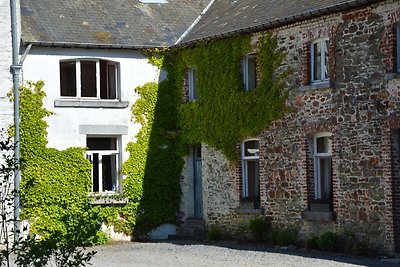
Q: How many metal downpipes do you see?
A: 1